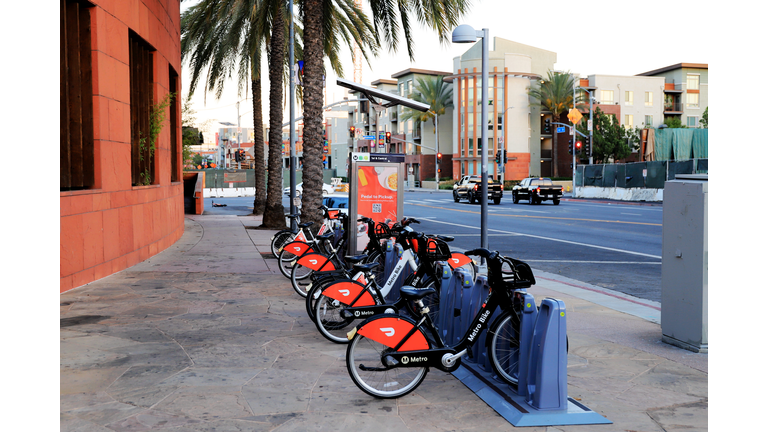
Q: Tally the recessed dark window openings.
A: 3